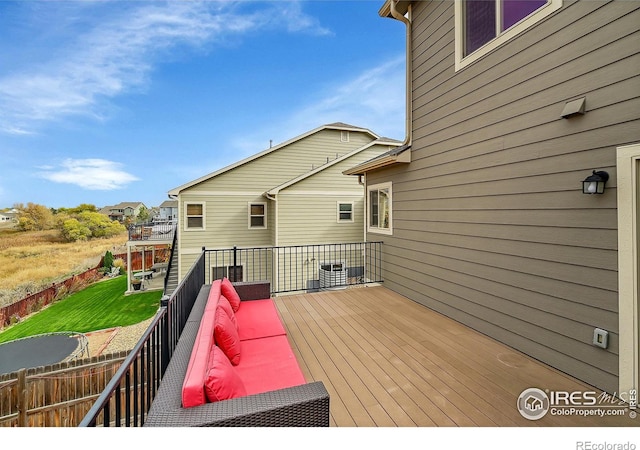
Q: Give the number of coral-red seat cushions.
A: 2